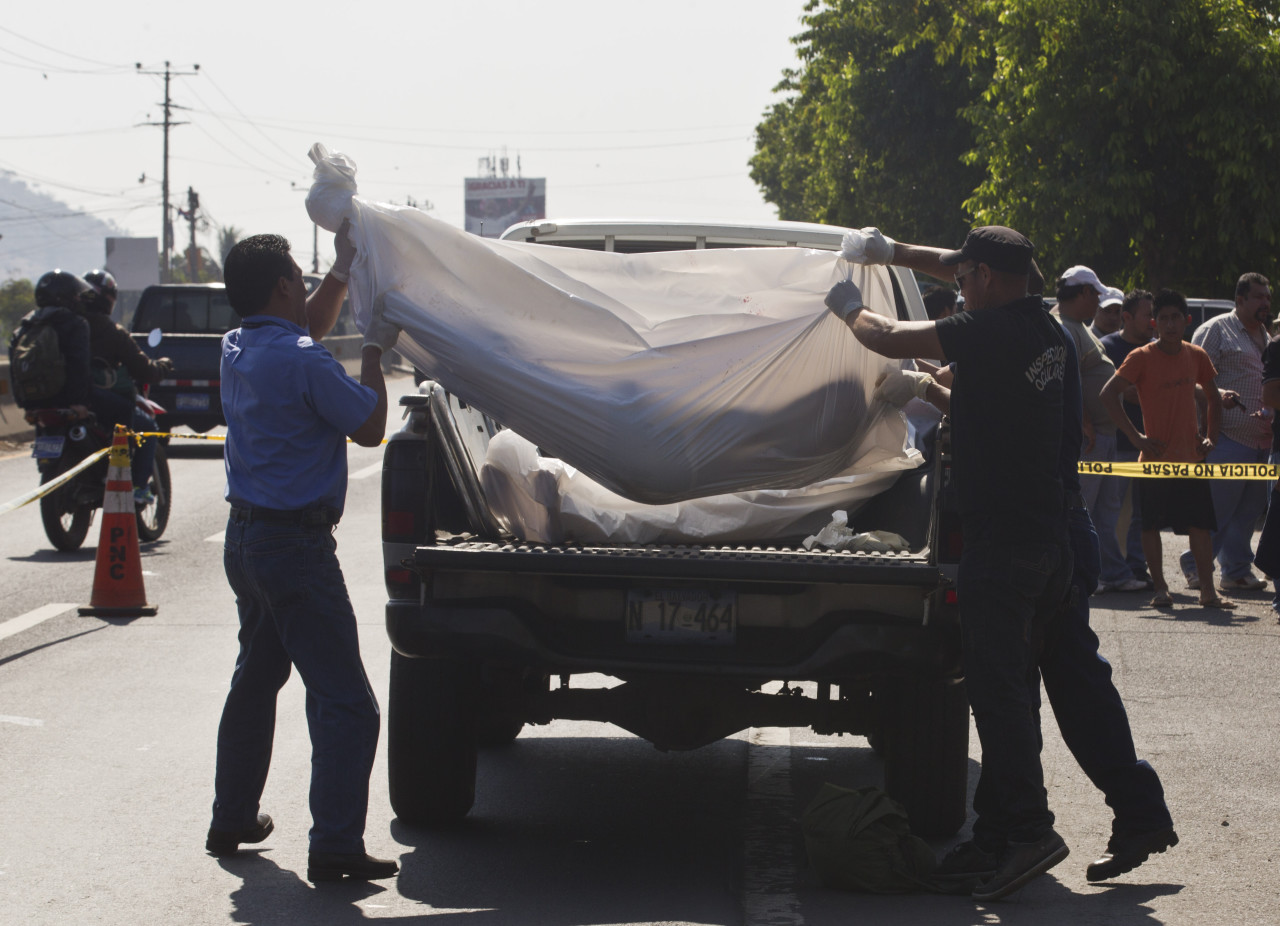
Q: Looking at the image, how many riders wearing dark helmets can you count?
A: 2